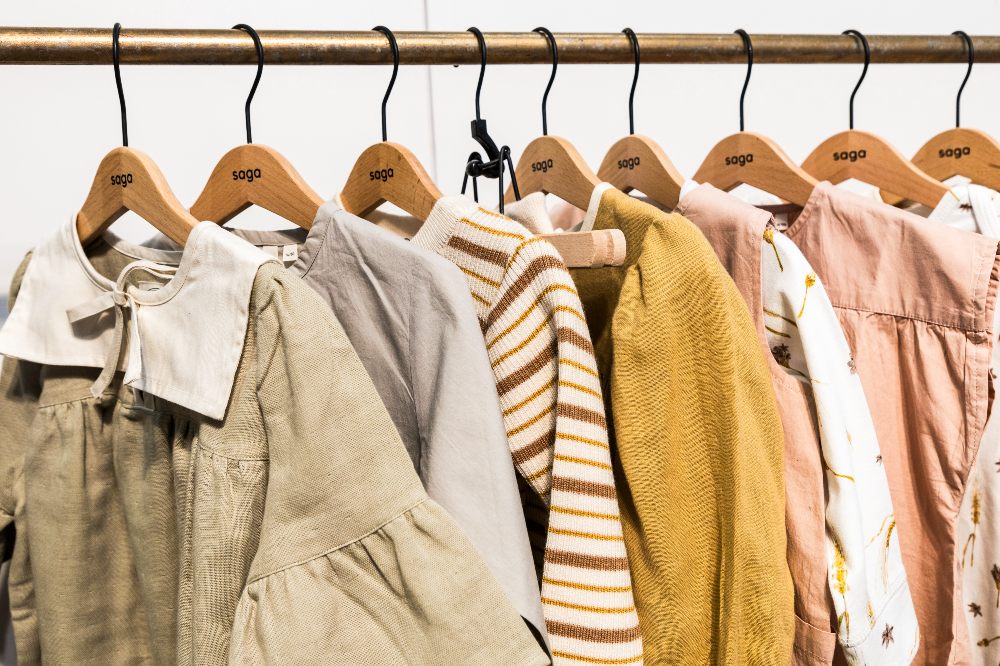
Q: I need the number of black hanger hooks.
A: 9